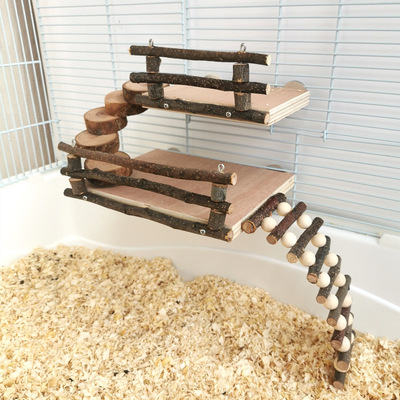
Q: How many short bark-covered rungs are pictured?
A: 9